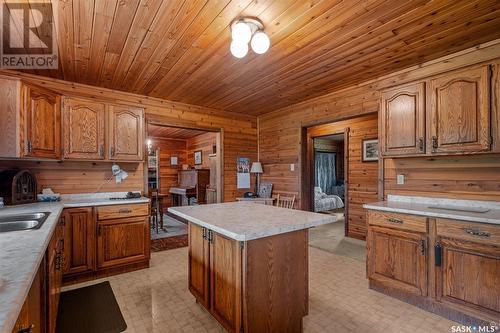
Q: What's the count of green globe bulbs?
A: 0